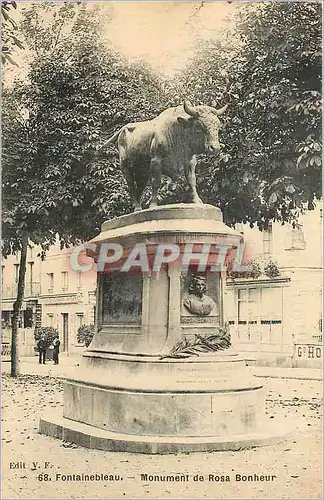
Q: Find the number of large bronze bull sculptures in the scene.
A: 1